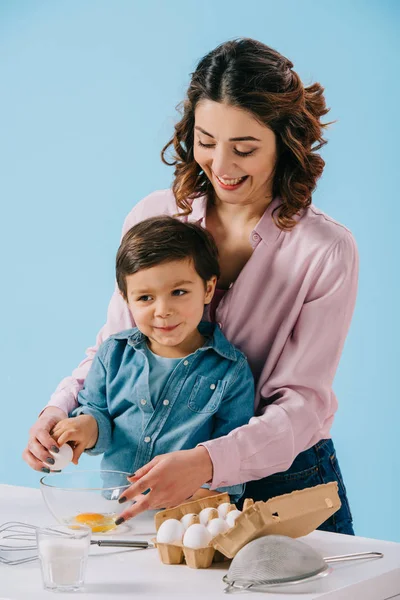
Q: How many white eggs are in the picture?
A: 8